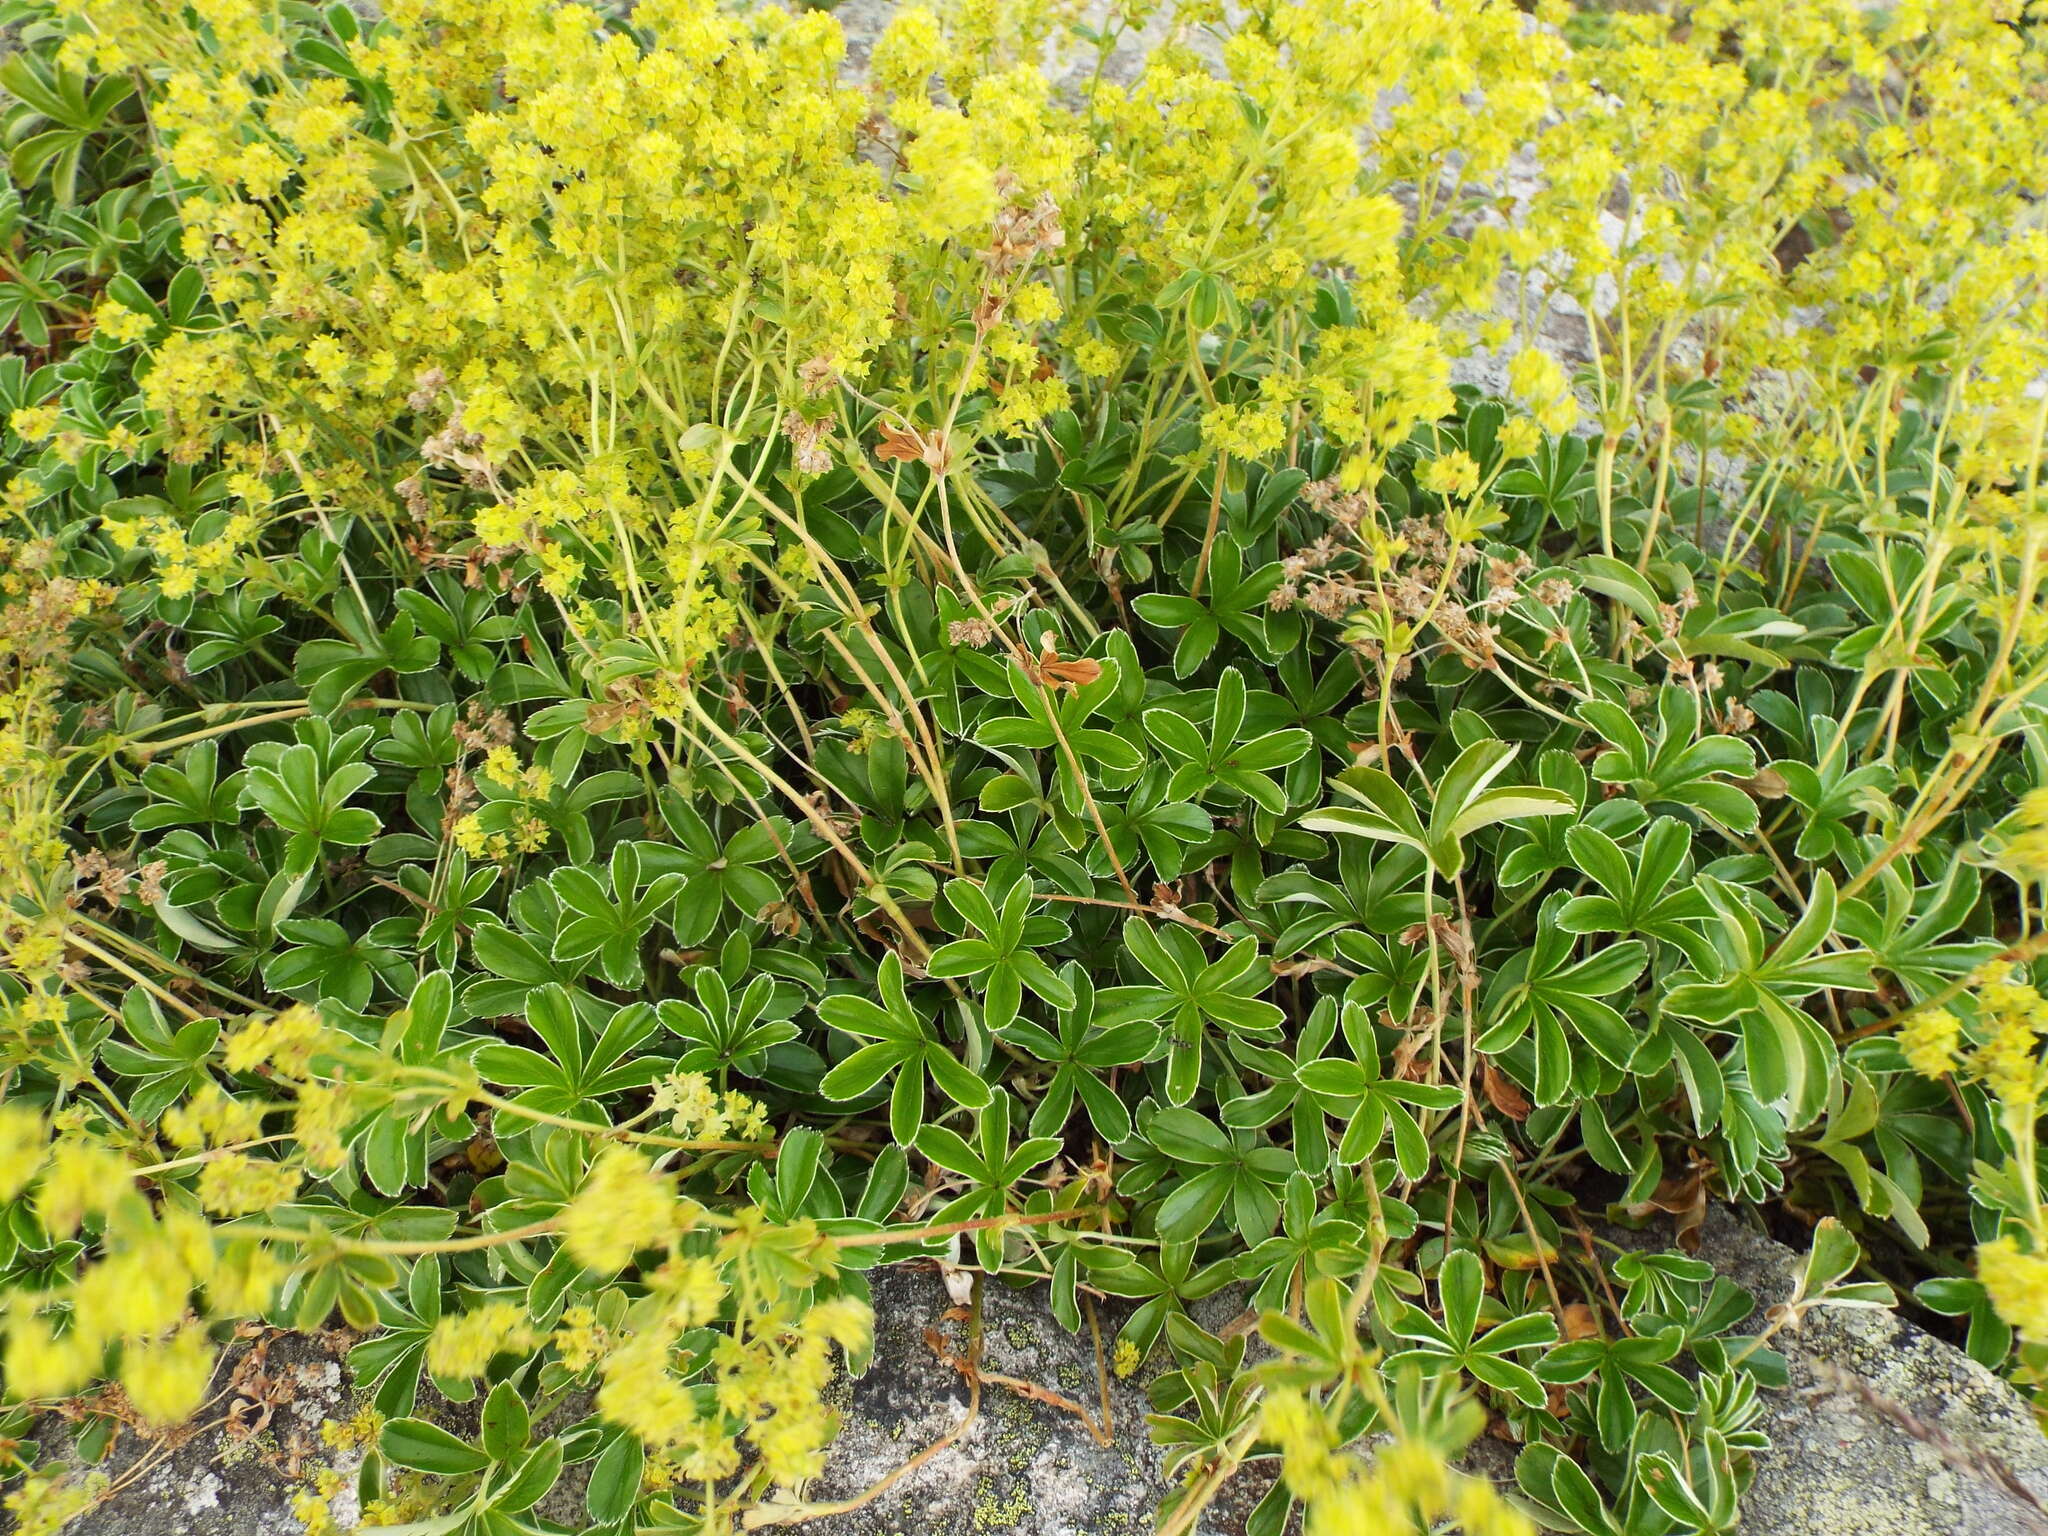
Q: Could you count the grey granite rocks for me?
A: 2